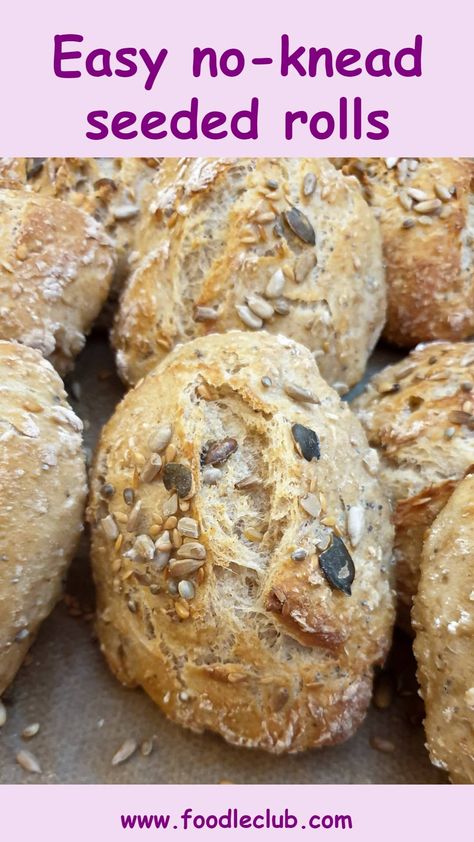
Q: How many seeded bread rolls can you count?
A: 8